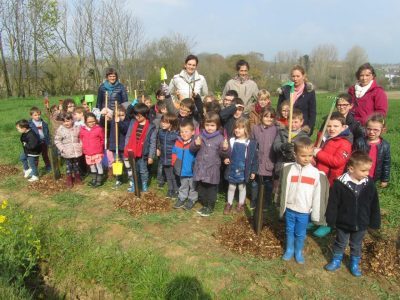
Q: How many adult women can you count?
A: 5